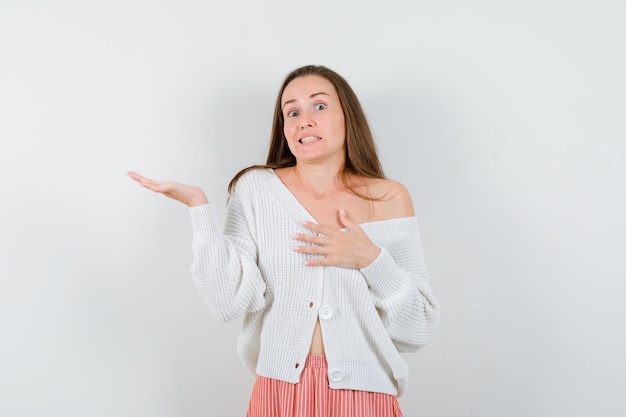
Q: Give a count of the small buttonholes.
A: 2